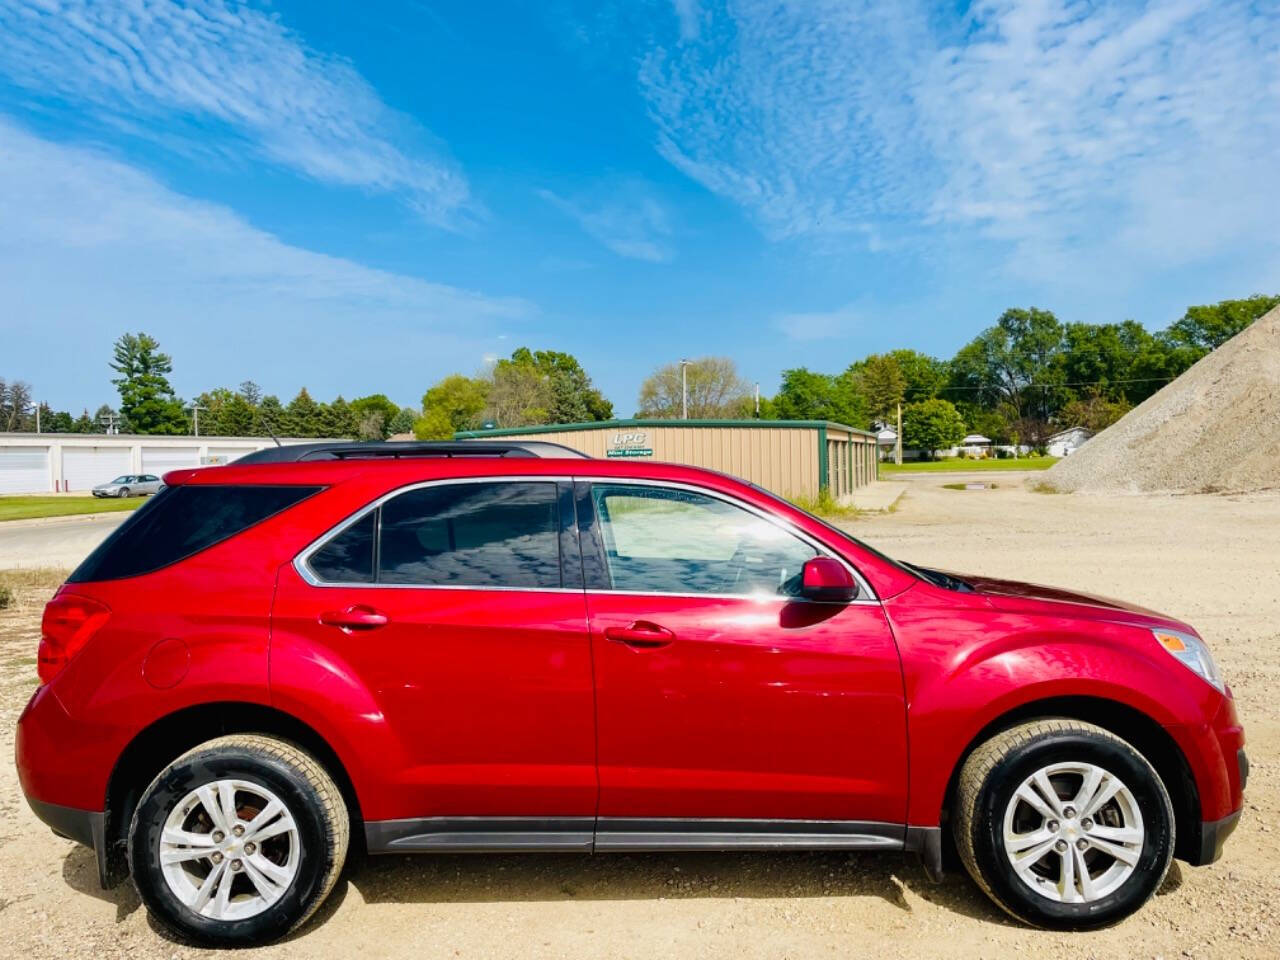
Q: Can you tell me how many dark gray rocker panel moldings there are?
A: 2